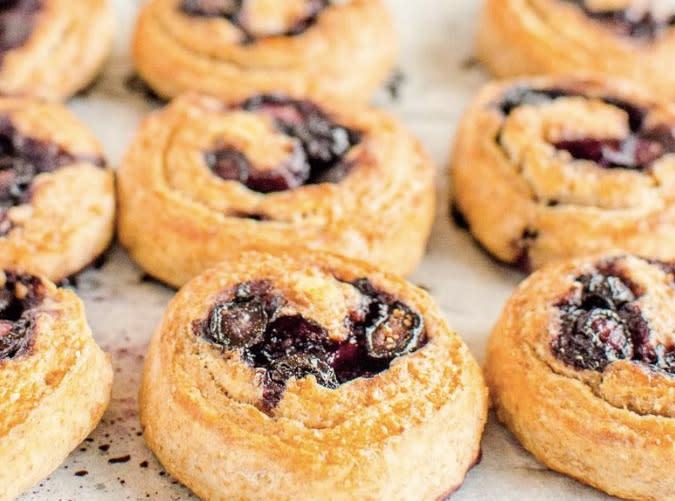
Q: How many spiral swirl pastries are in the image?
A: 9